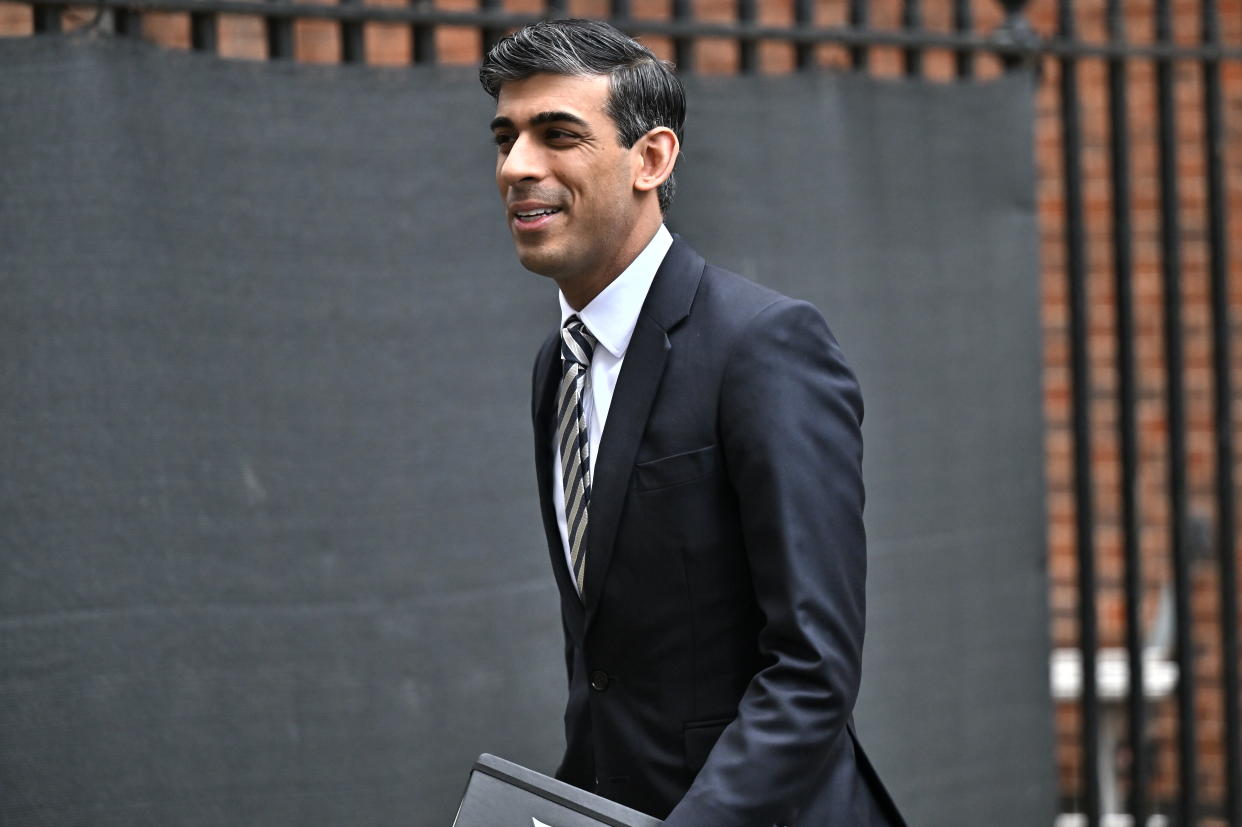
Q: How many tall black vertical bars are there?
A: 4